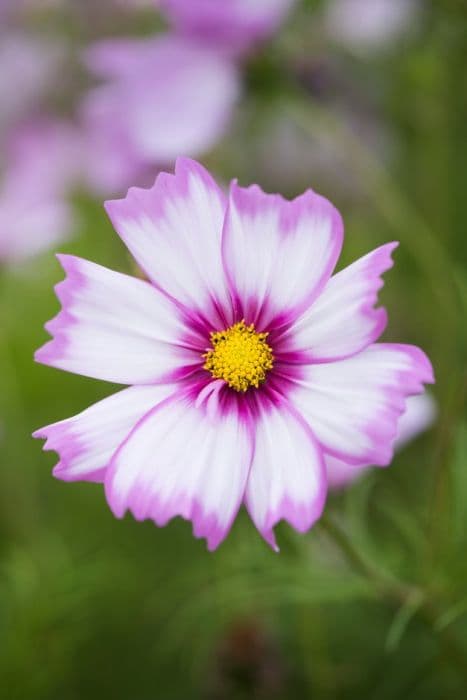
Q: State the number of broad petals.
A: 8